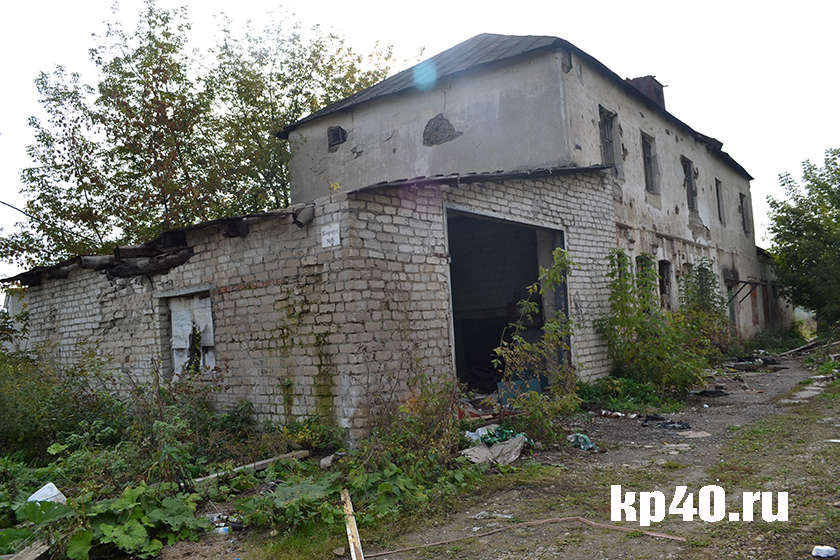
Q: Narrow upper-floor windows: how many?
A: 5